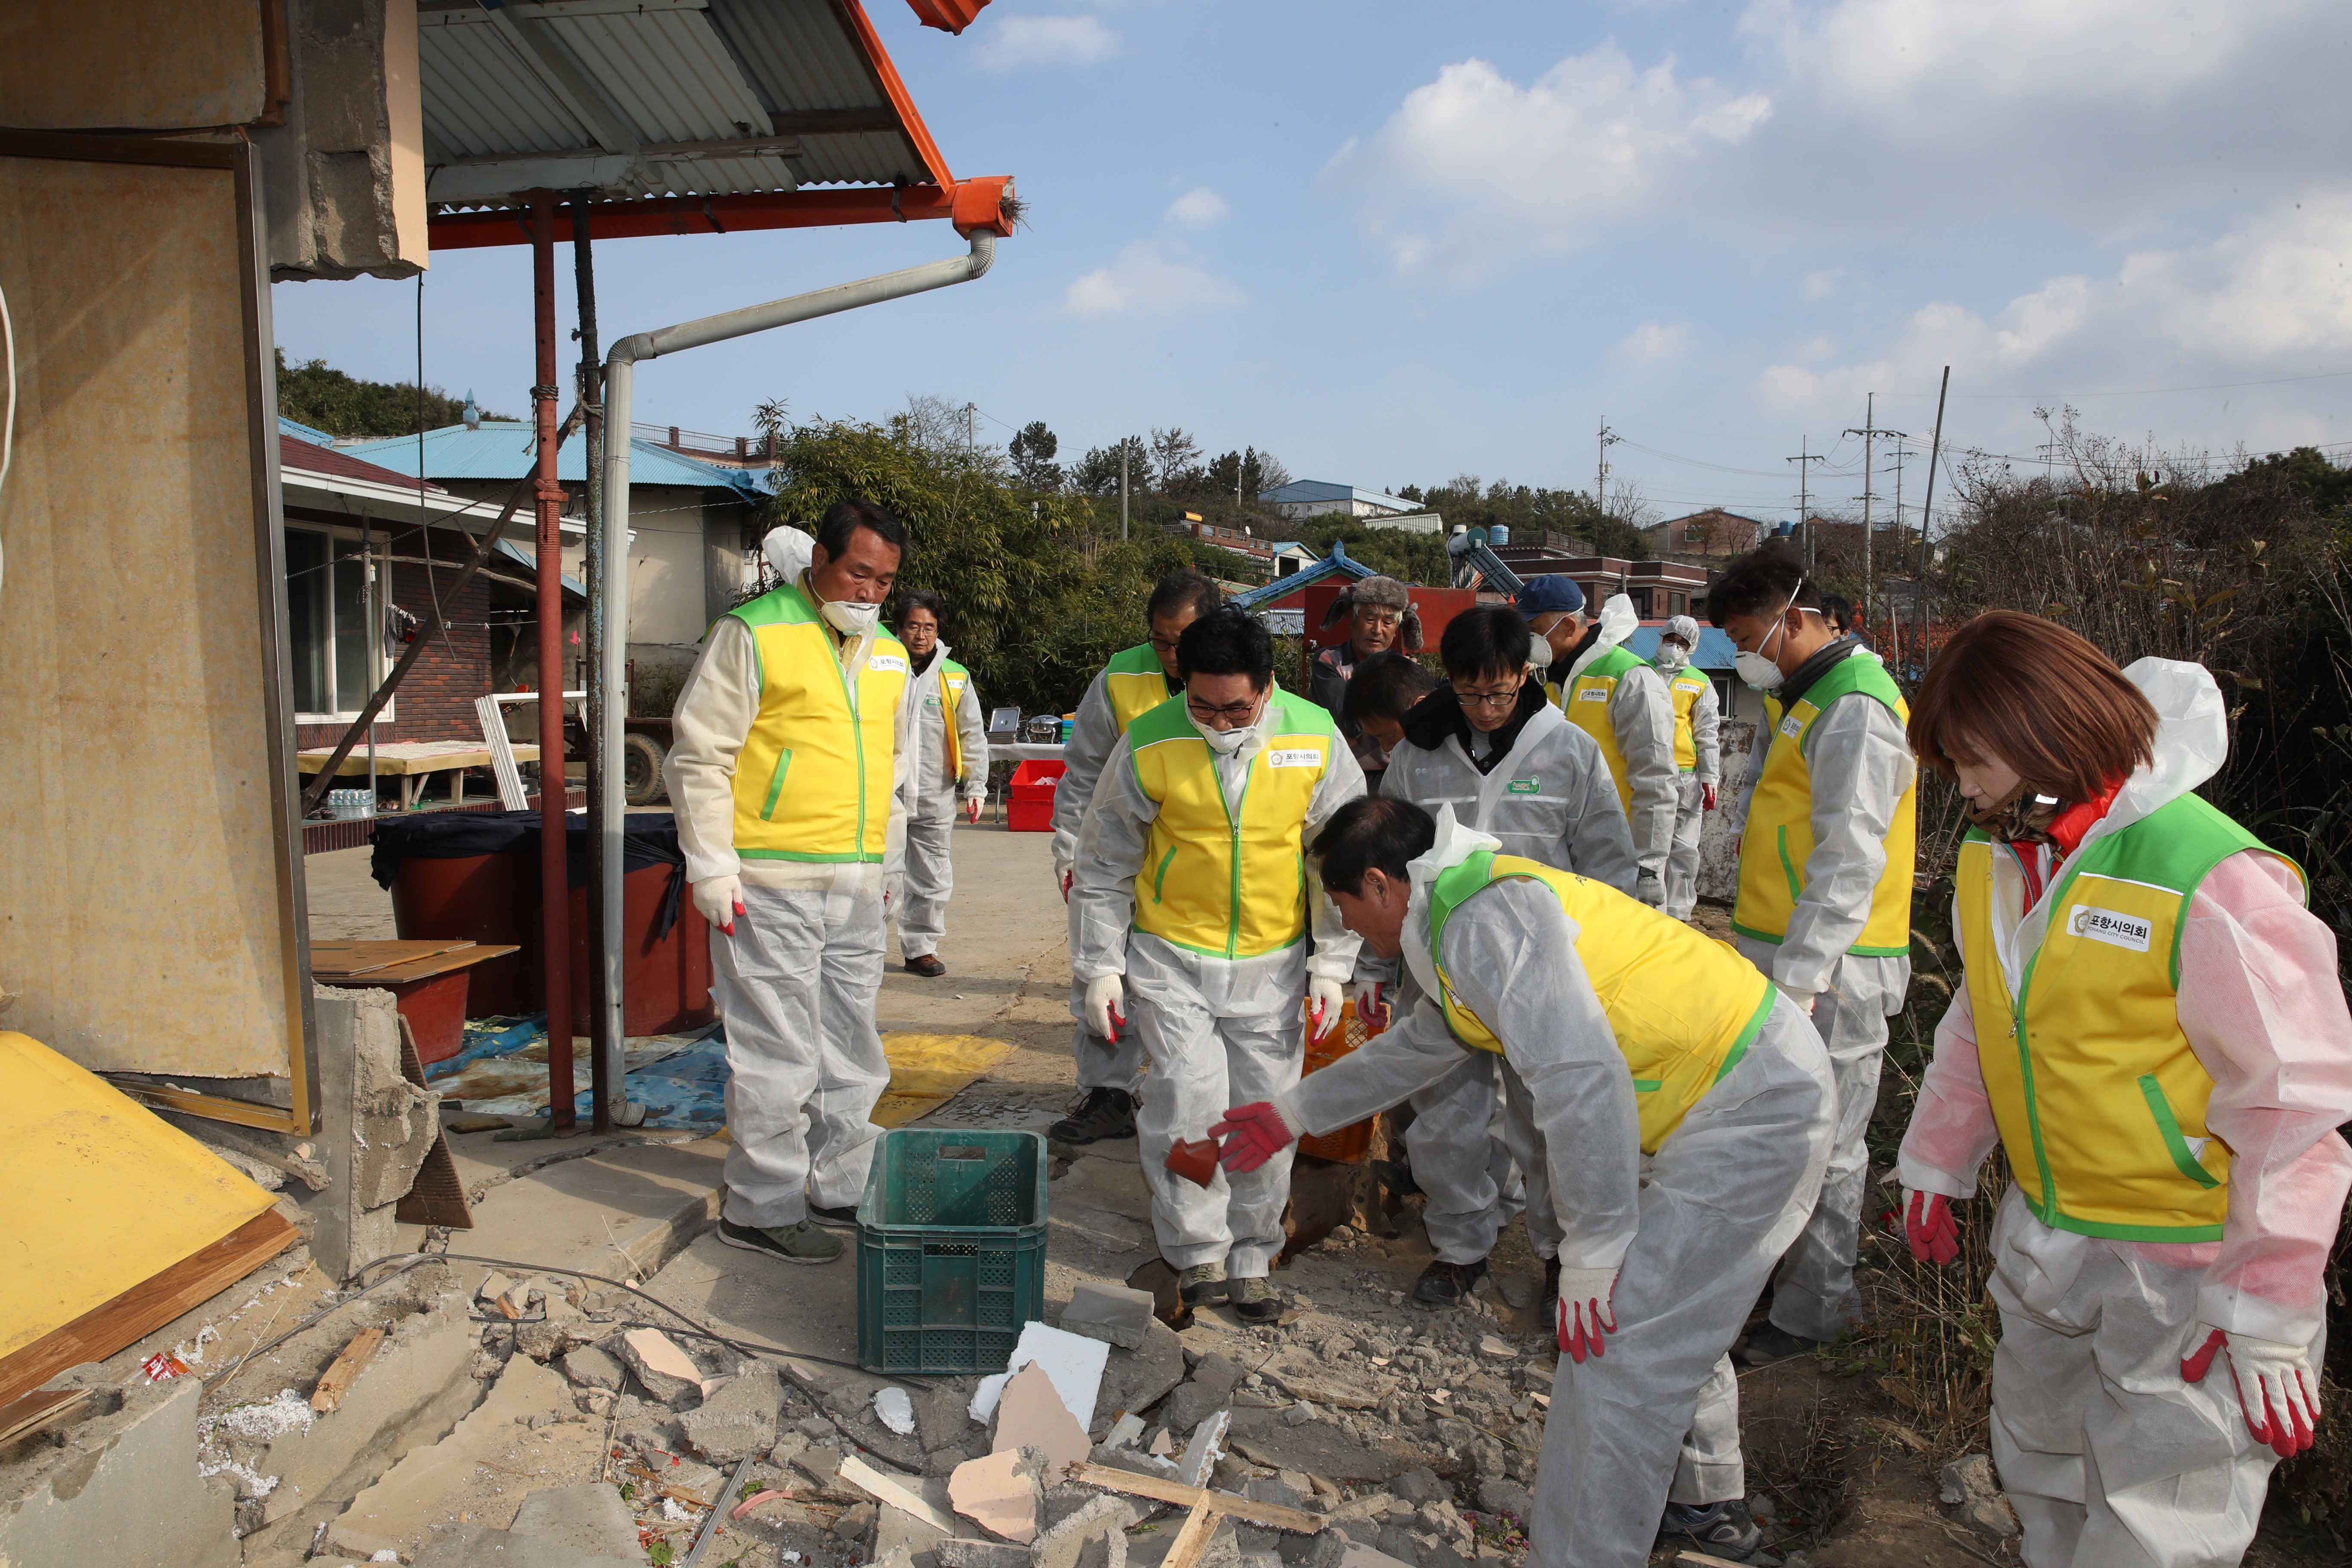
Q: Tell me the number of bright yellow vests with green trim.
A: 9